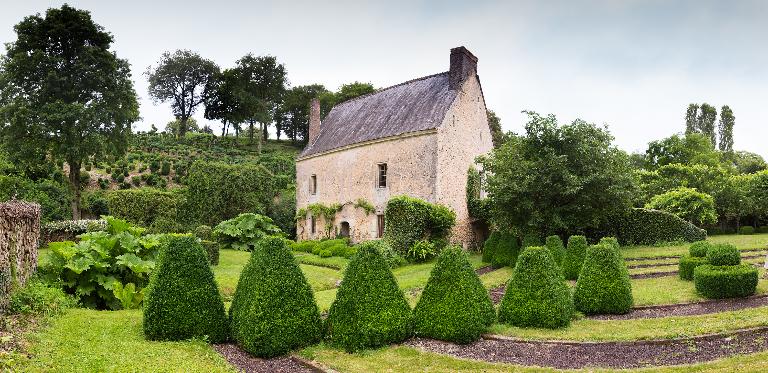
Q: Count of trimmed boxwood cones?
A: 12